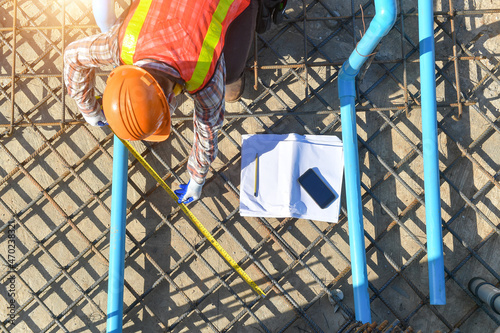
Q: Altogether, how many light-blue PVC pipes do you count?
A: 3